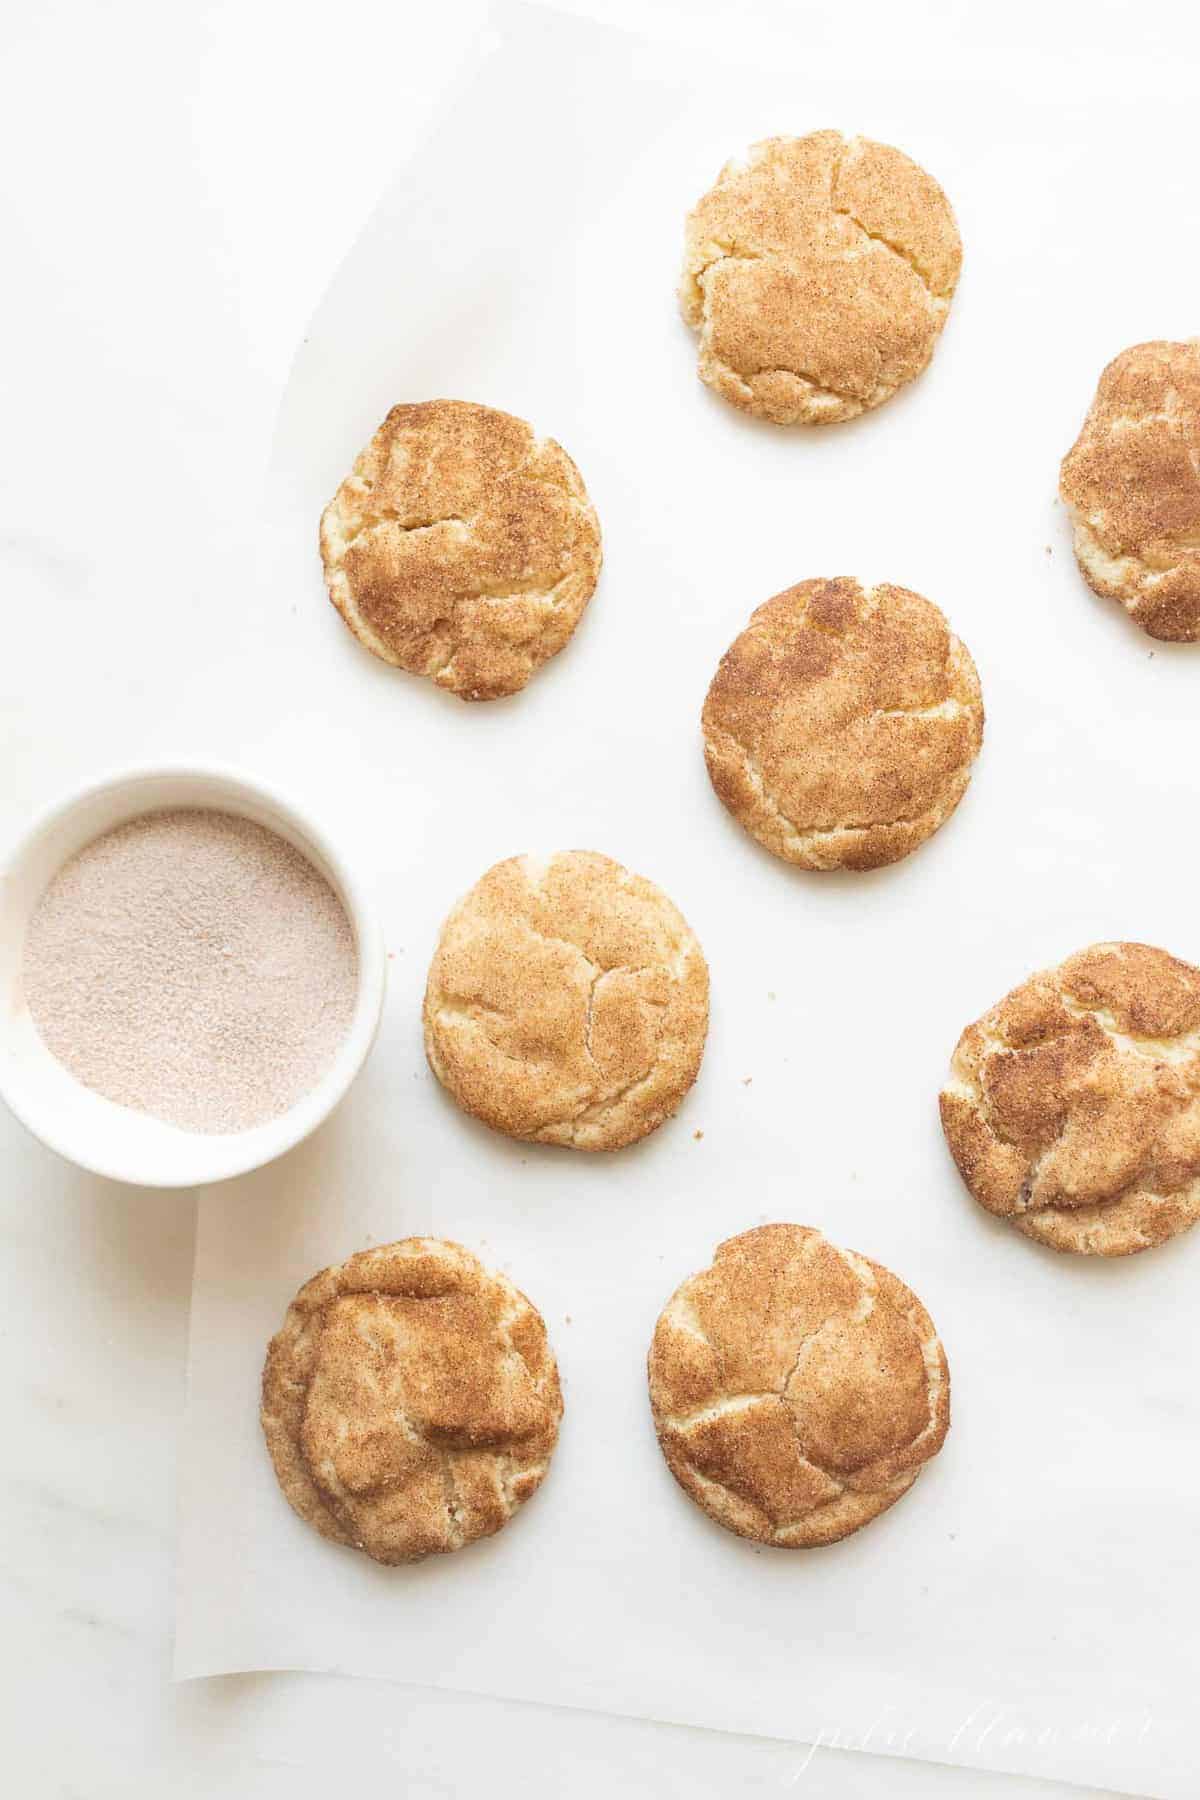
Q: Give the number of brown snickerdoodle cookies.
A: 8